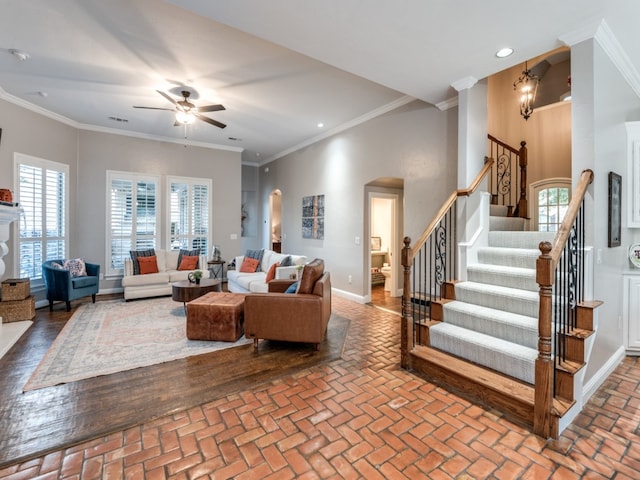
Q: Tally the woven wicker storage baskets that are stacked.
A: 2